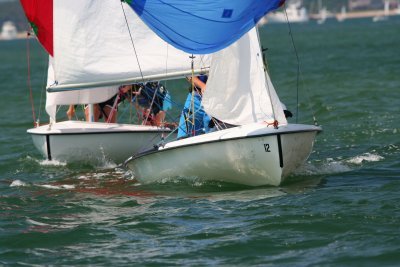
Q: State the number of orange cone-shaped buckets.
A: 0